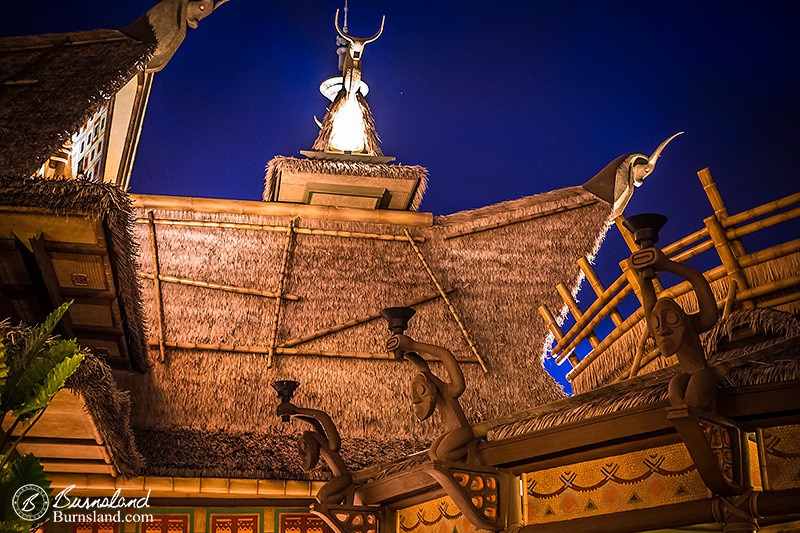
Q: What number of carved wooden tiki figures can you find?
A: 3